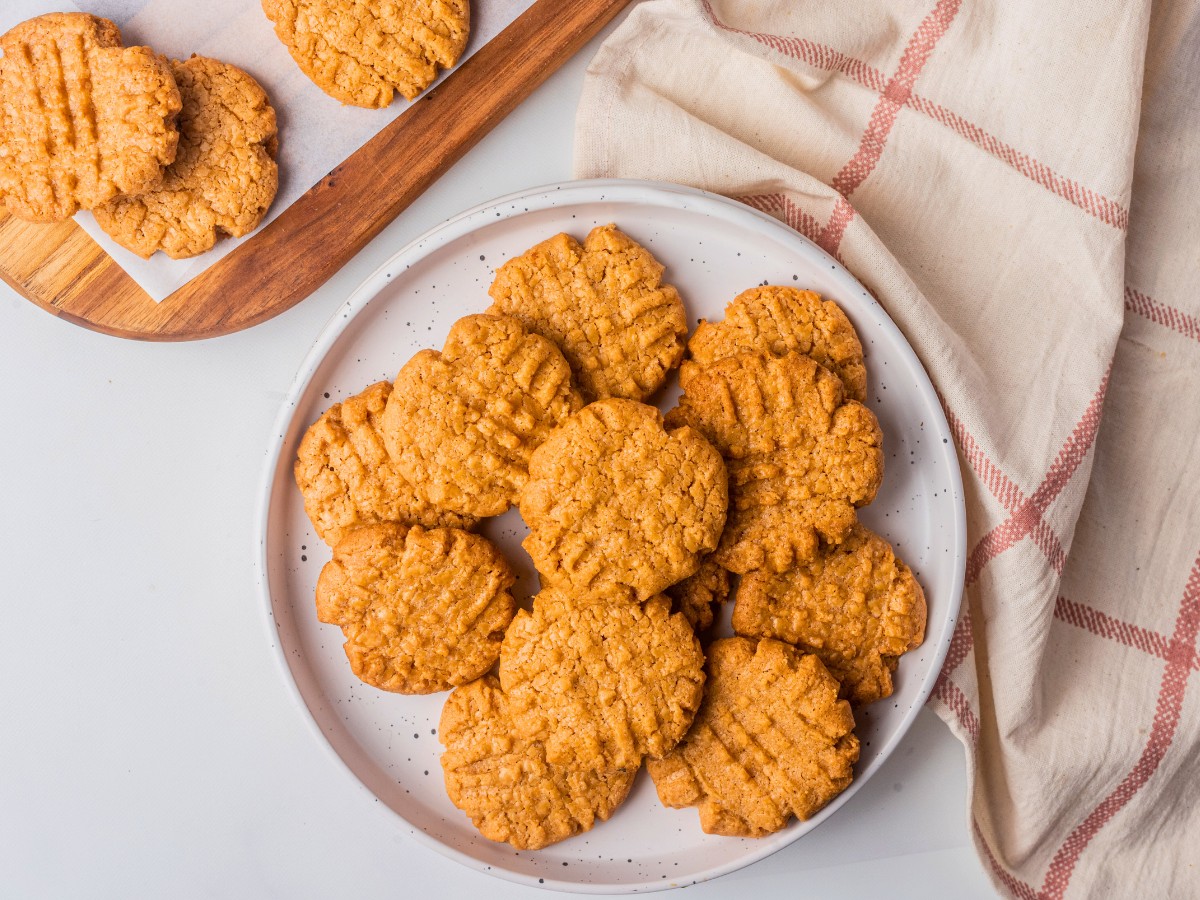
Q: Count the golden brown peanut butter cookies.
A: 15